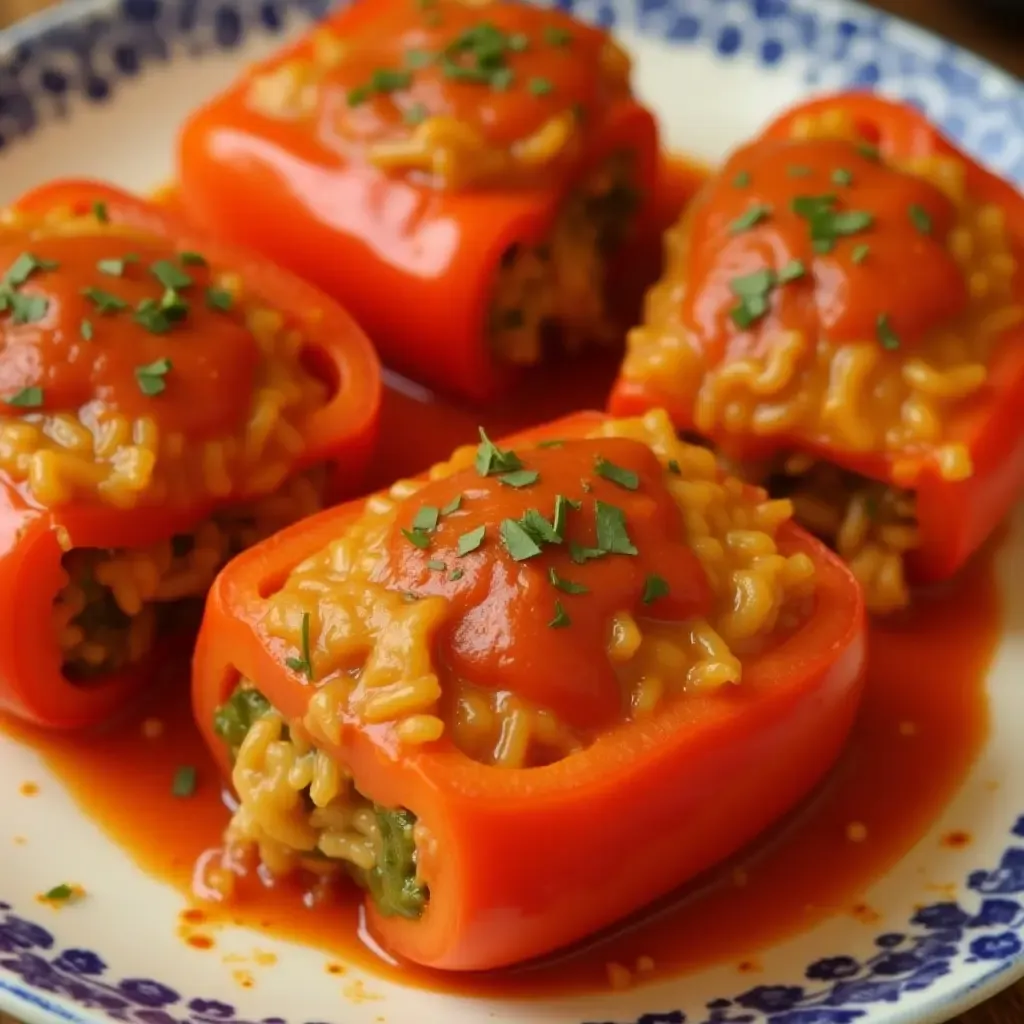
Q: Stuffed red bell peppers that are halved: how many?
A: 4